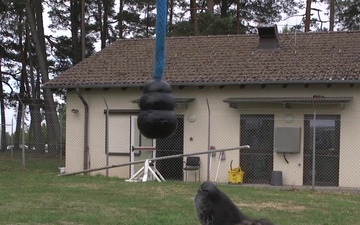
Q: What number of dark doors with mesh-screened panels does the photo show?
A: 2